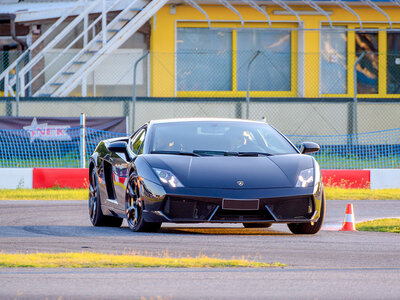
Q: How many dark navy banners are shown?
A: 1